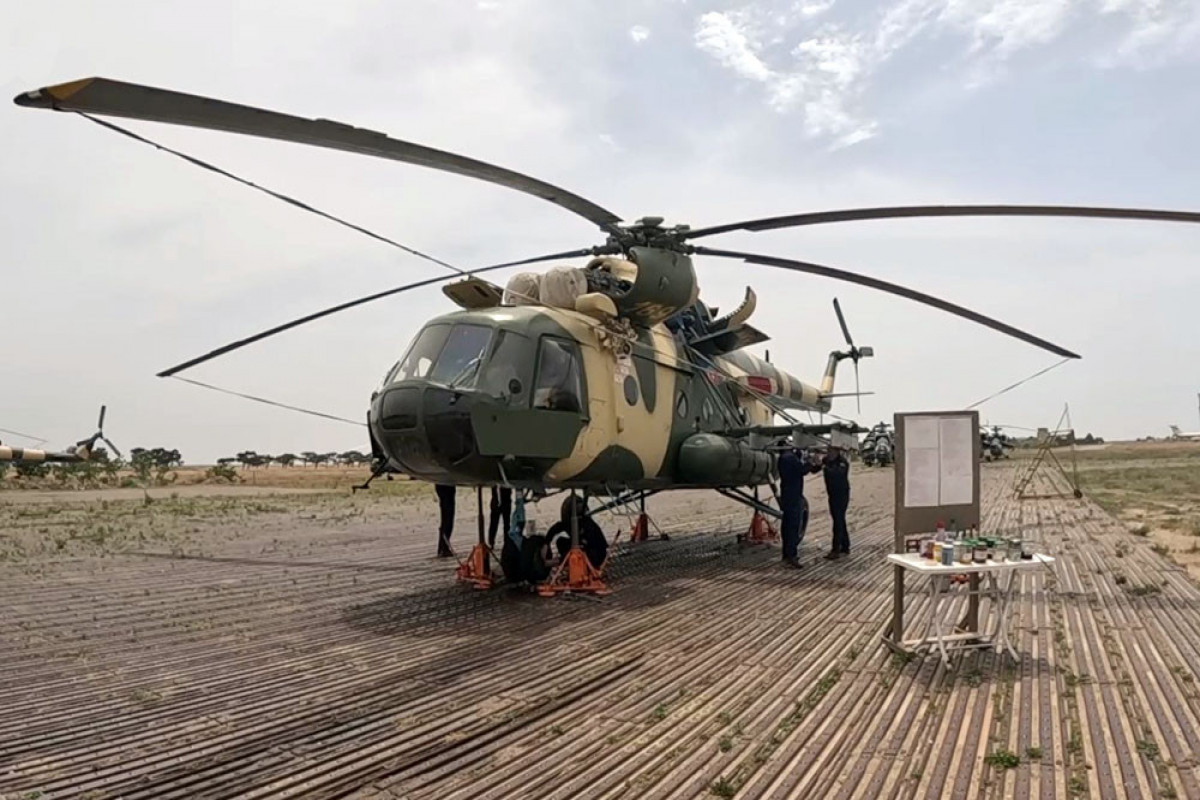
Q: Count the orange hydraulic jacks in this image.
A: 4